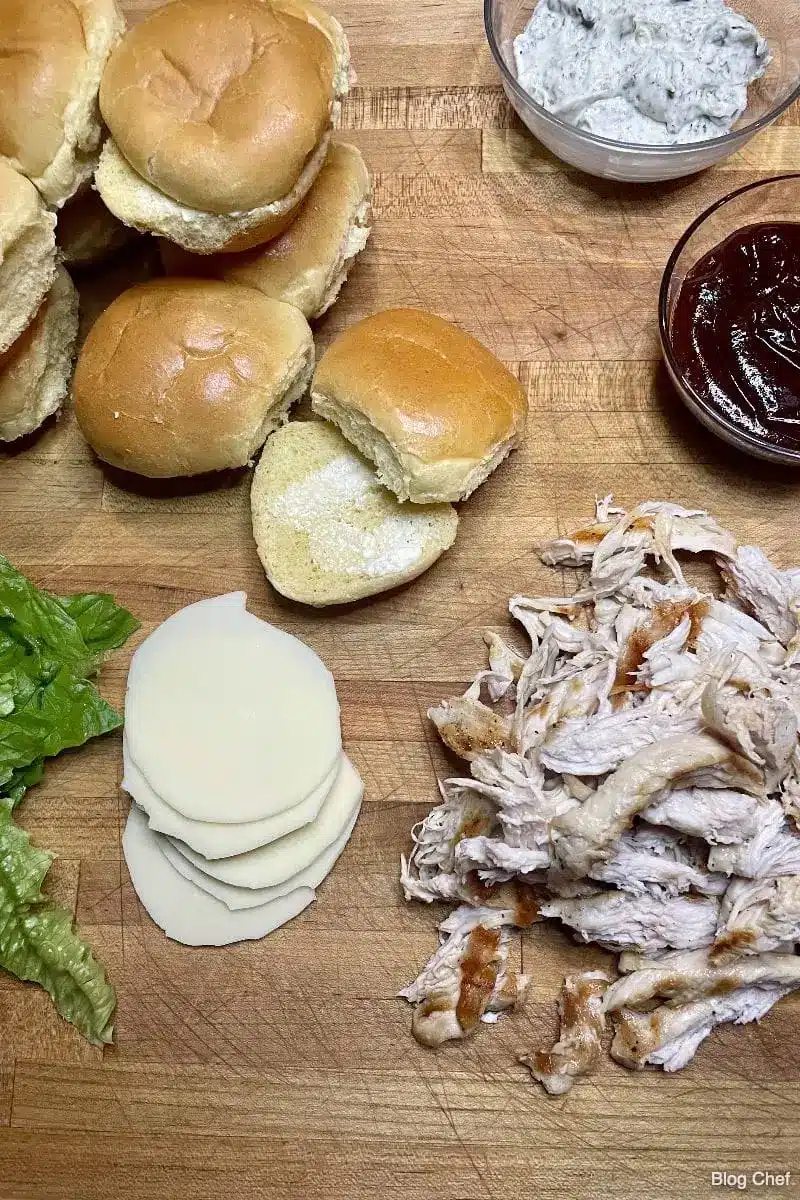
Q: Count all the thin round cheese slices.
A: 5